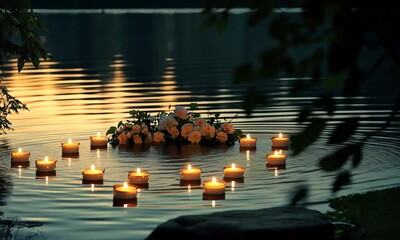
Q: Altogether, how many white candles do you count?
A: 13